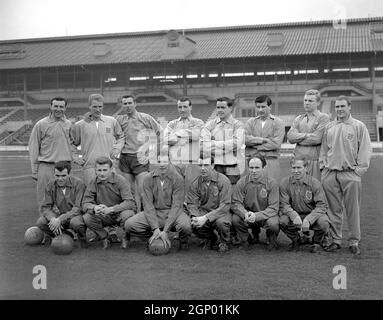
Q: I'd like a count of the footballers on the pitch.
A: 14